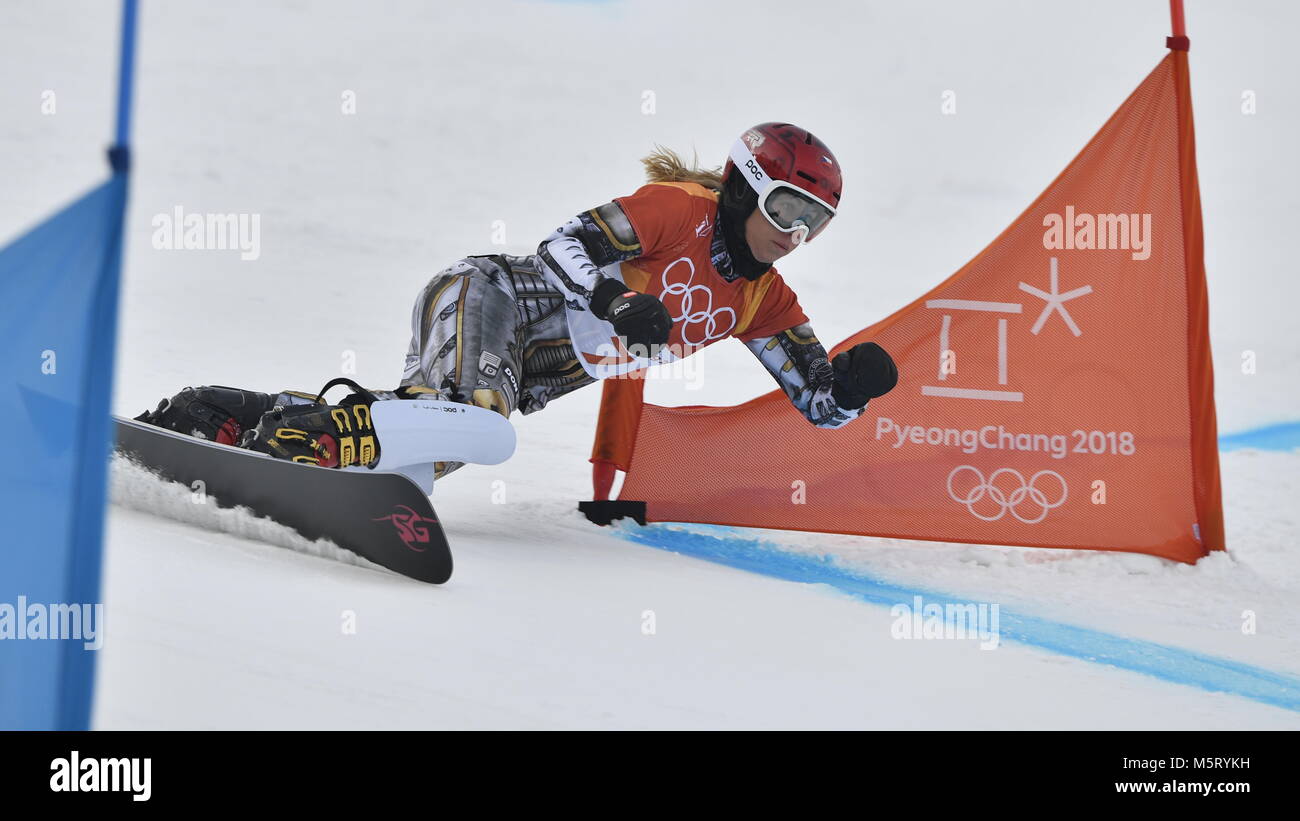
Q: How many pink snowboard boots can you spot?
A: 0